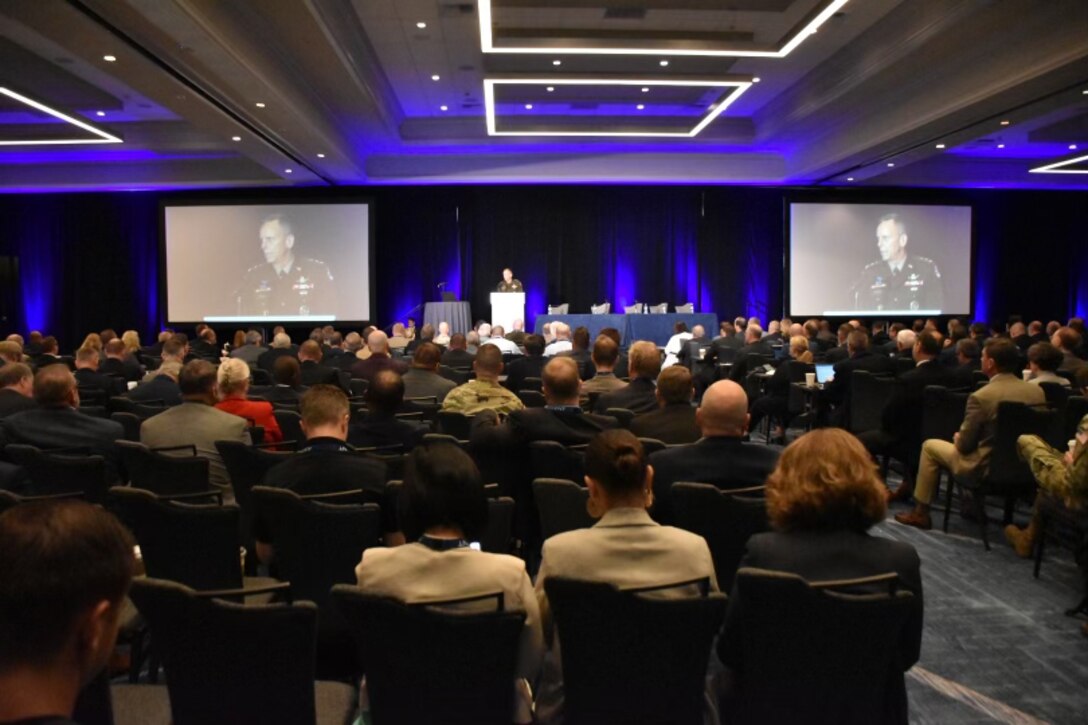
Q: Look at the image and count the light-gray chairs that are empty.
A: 5